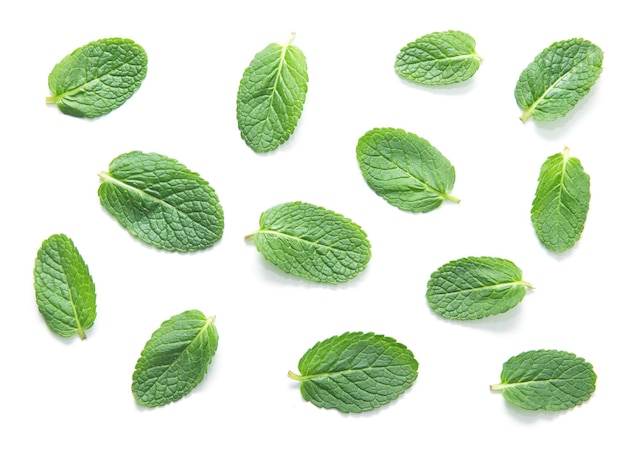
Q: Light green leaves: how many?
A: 13